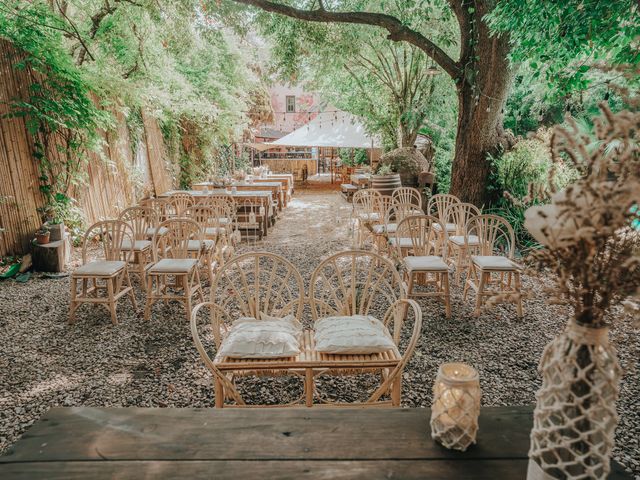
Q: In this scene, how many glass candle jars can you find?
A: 1